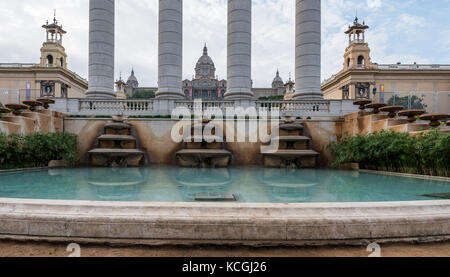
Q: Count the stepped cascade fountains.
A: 3